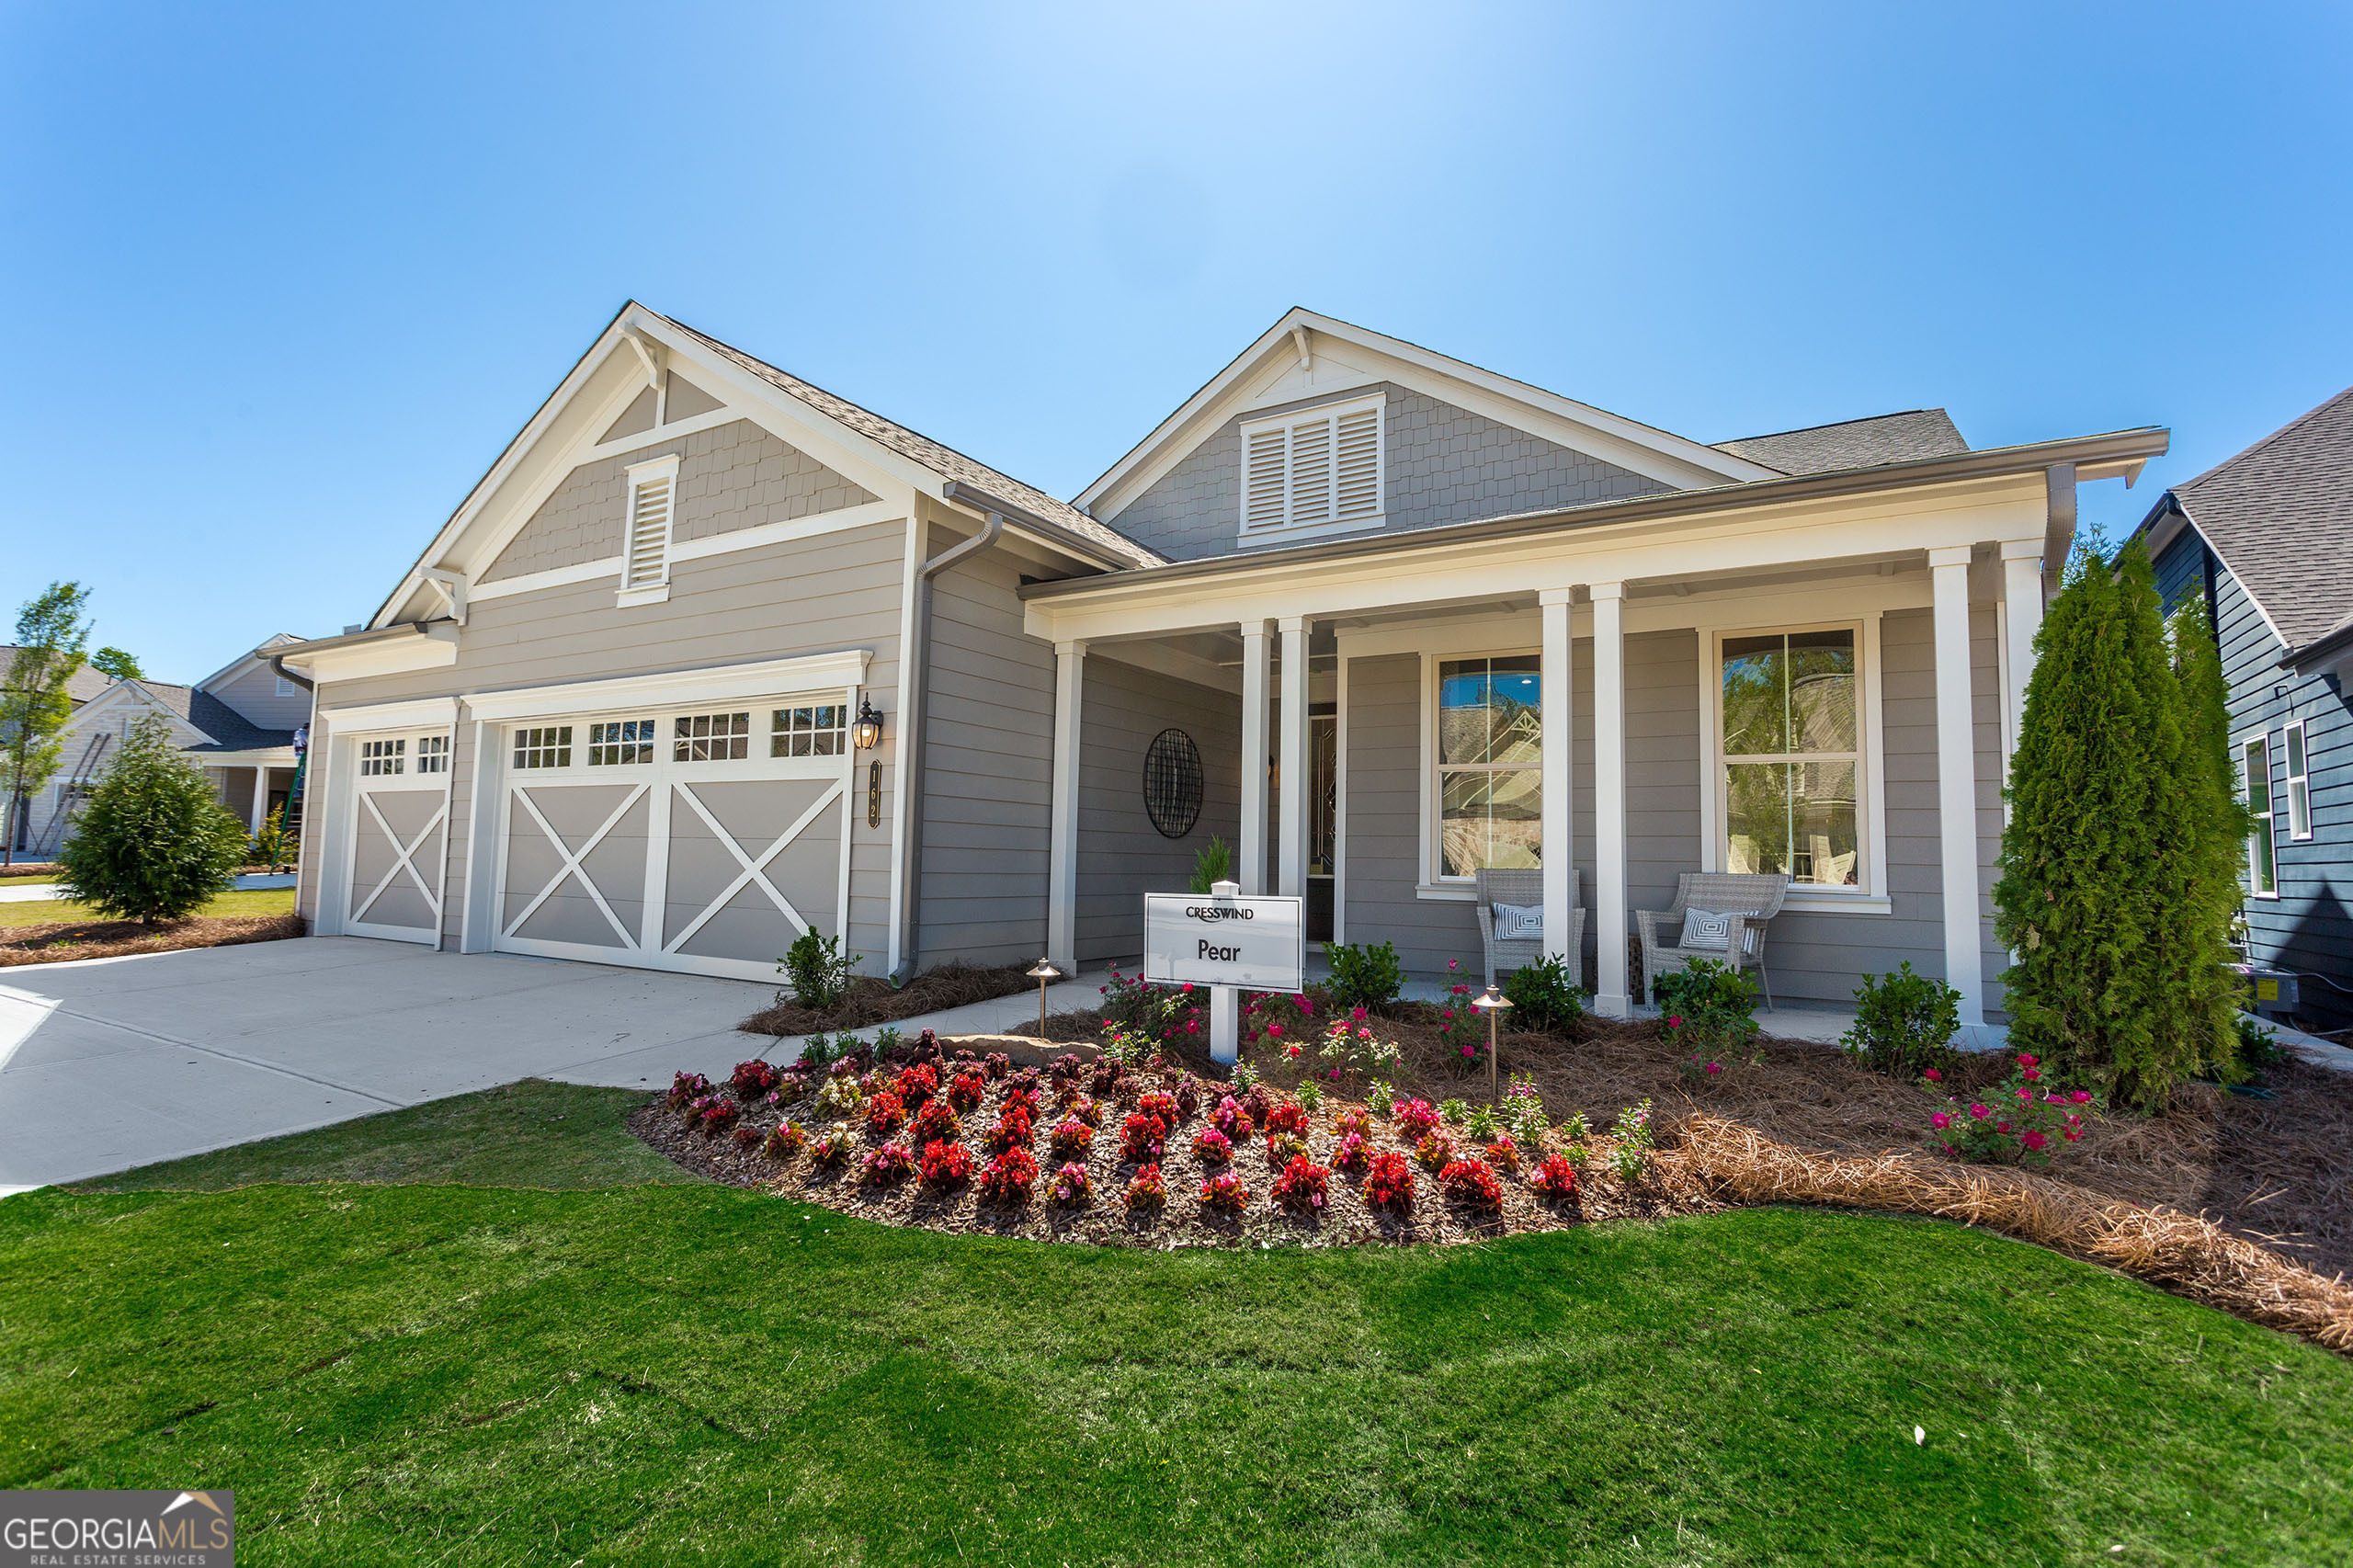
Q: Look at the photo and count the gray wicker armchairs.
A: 2